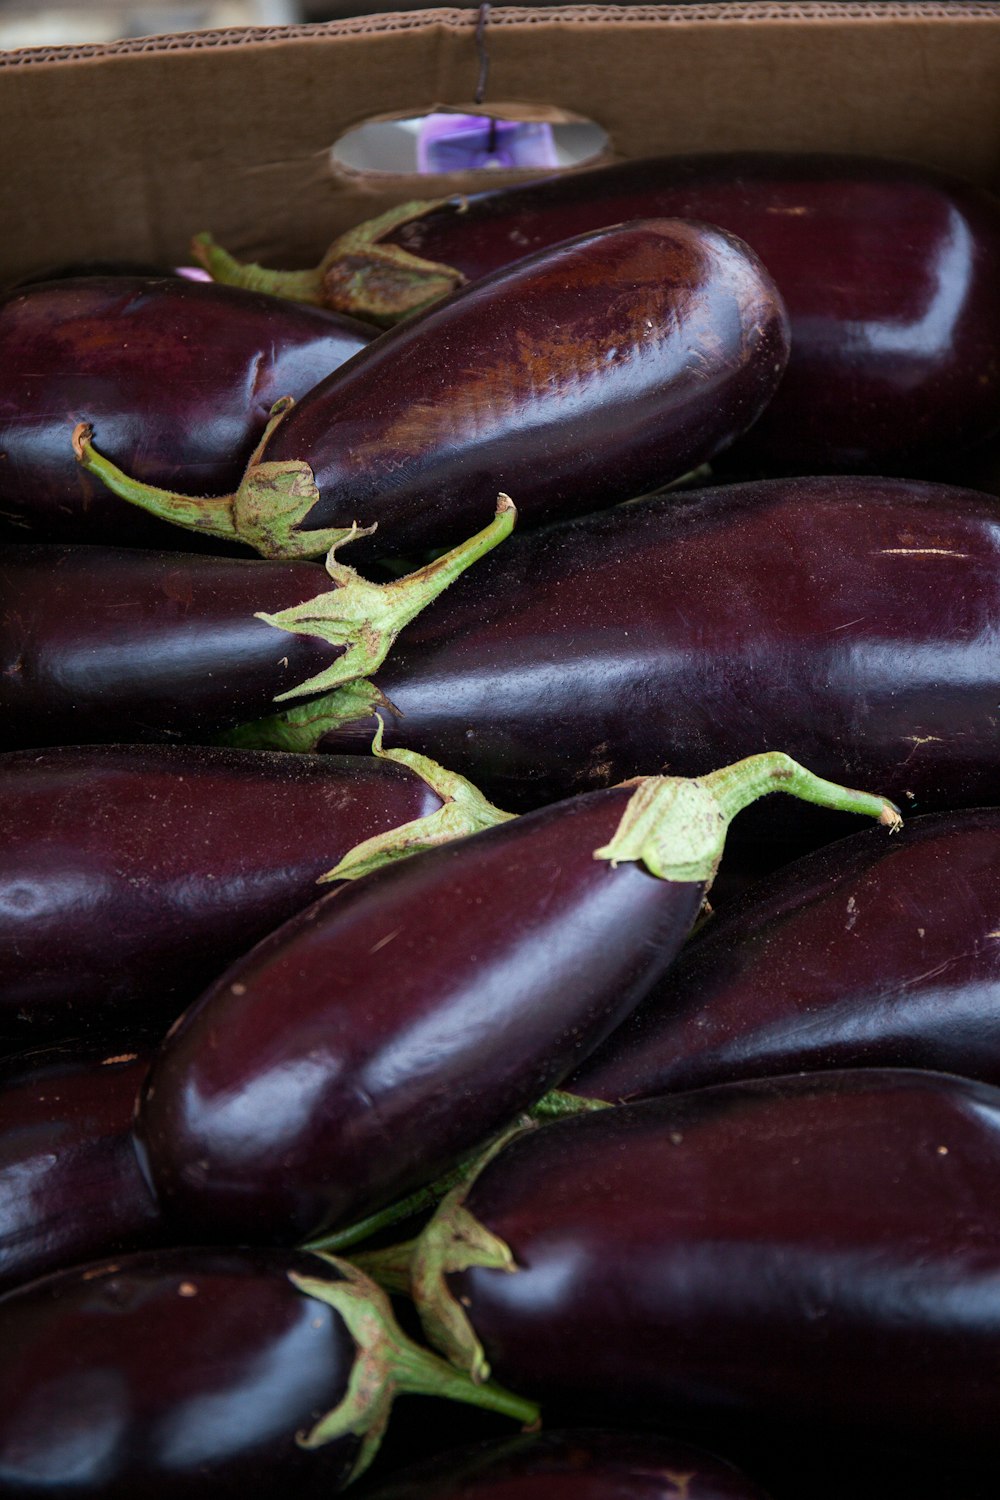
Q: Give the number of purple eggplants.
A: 12